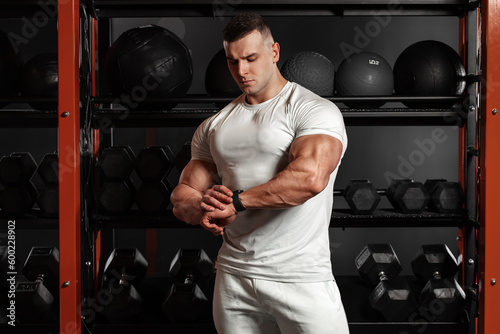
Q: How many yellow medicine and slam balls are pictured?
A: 0